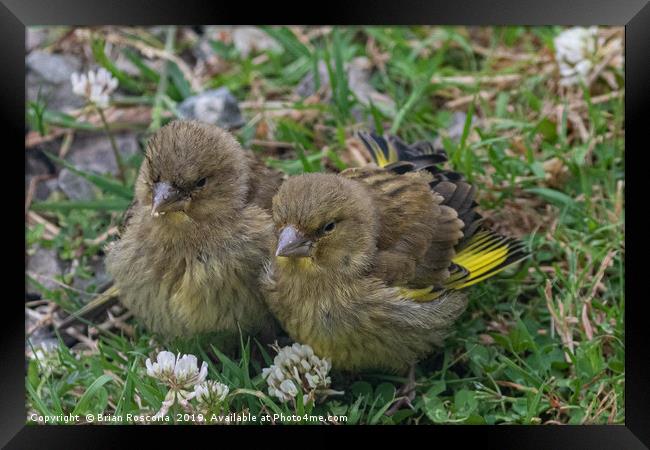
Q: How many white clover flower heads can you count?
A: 5